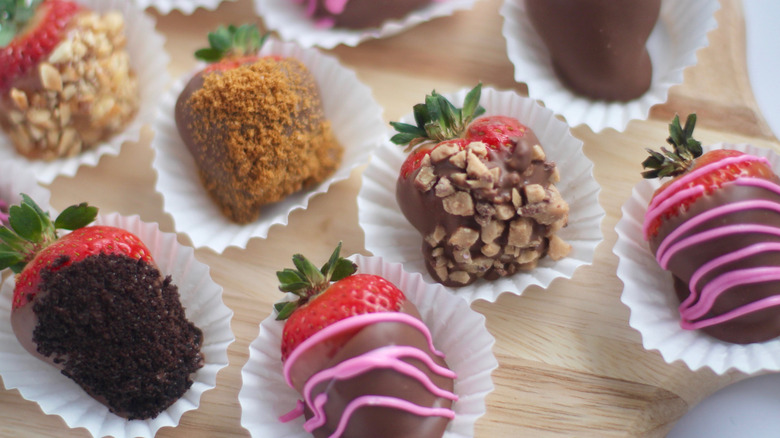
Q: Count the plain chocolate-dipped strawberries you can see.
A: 1